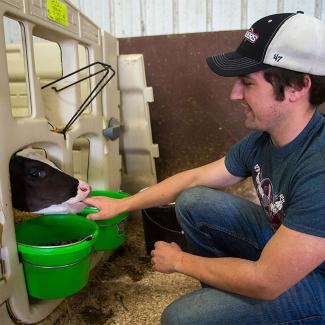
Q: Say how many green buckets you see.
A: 2